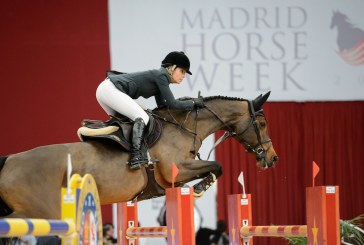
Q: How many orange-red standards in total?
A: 4